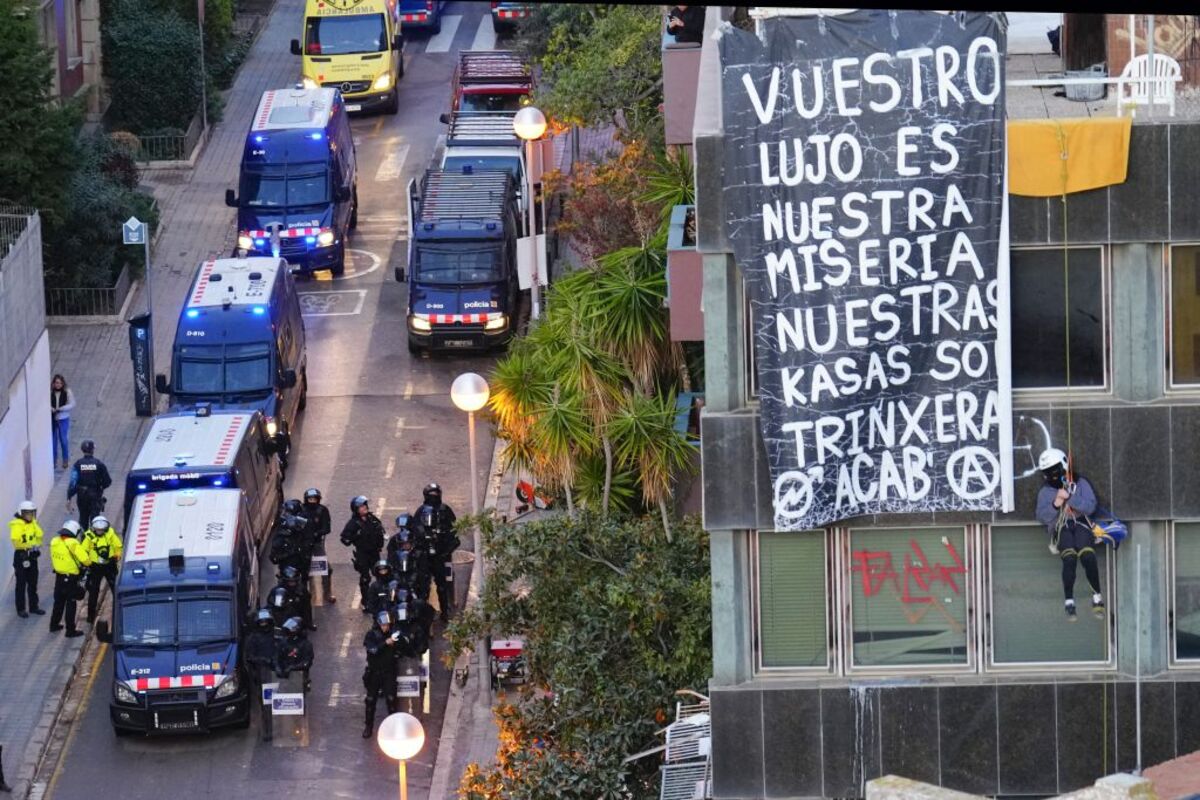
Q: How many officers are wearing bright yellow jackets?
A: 3